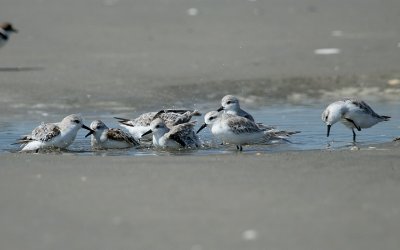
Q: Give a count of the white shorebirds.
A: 7